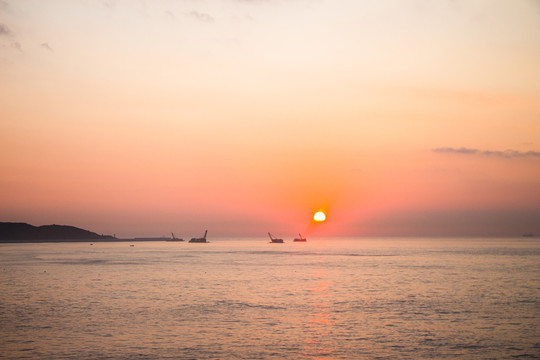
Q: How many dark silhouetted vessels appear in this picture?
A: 4